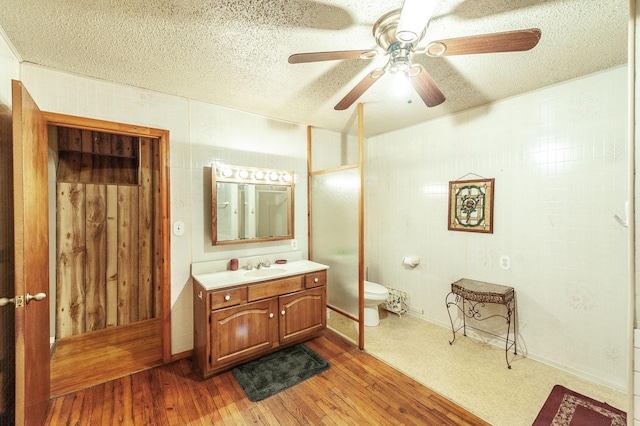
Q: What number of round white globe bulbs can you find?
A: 5